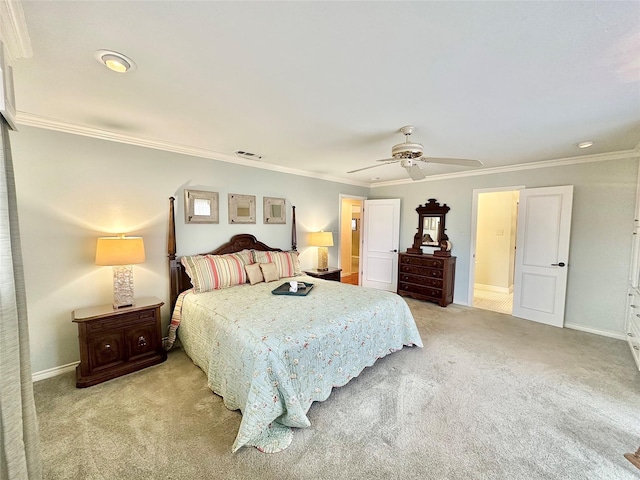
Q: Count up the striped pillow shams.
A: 2